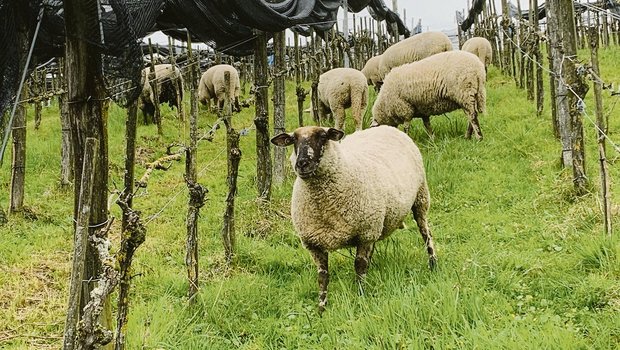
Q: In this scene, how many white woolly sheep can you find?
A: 7